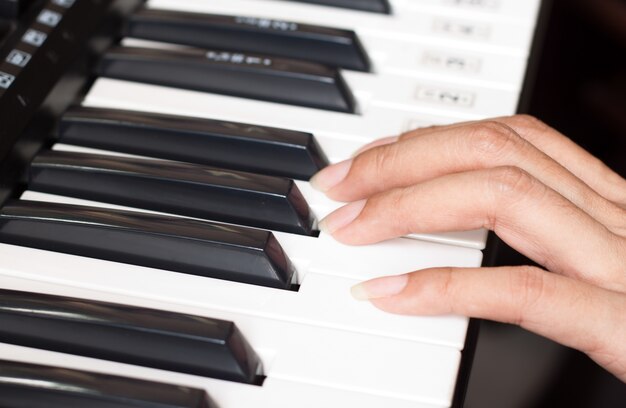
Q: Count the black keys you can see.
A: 8